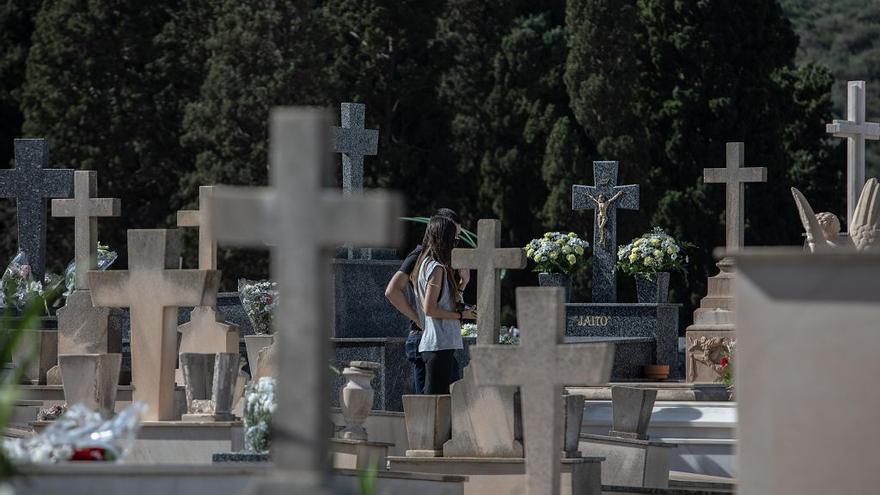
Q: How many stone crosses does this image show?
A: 11